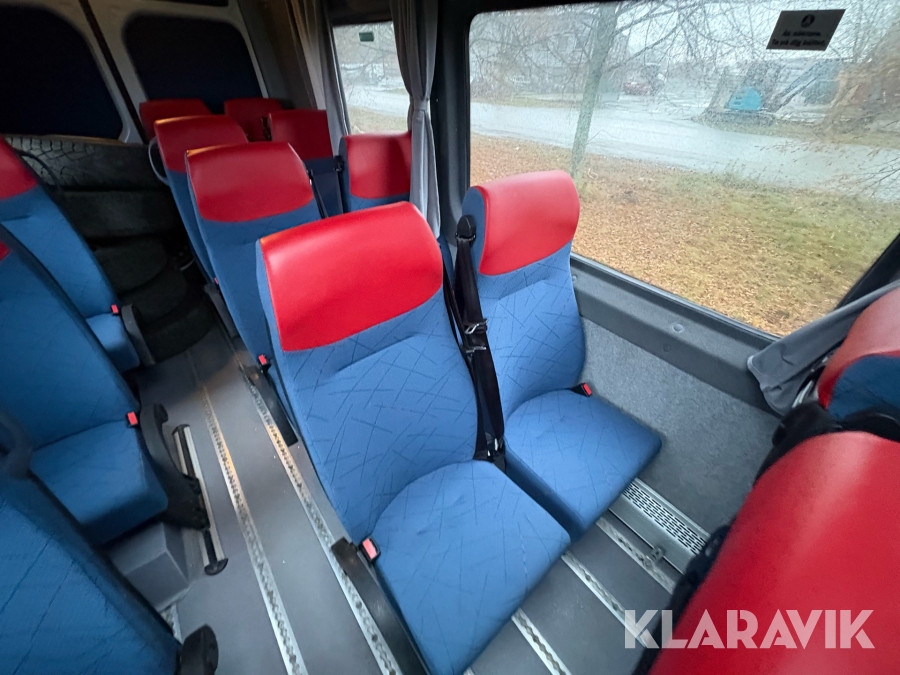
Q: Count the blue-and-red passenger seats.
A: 13